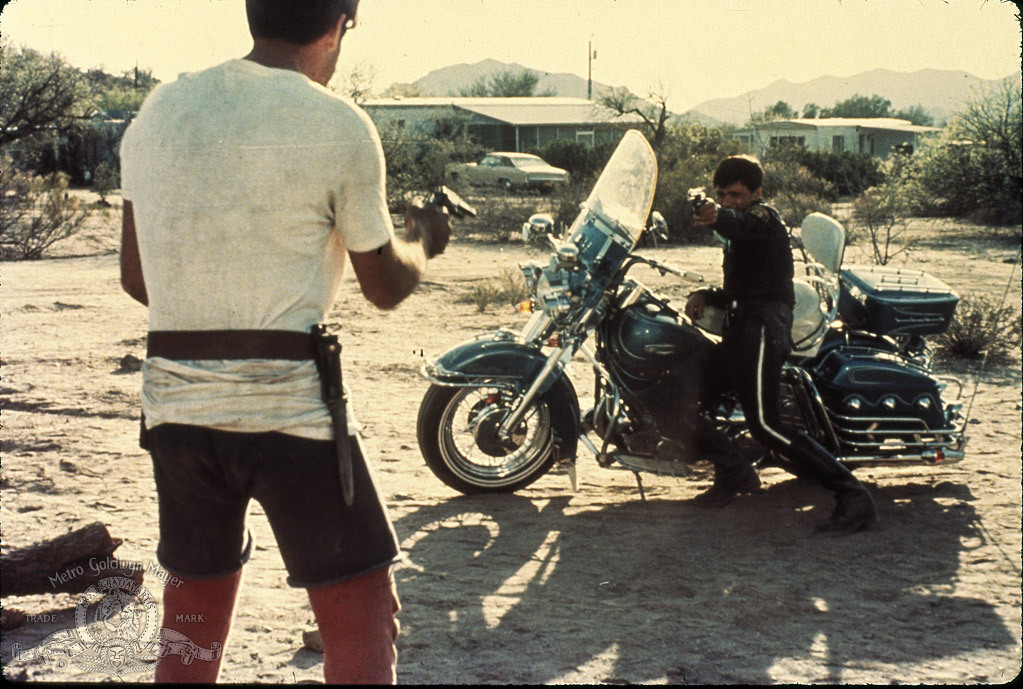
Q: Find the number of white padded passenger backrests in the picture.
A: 1